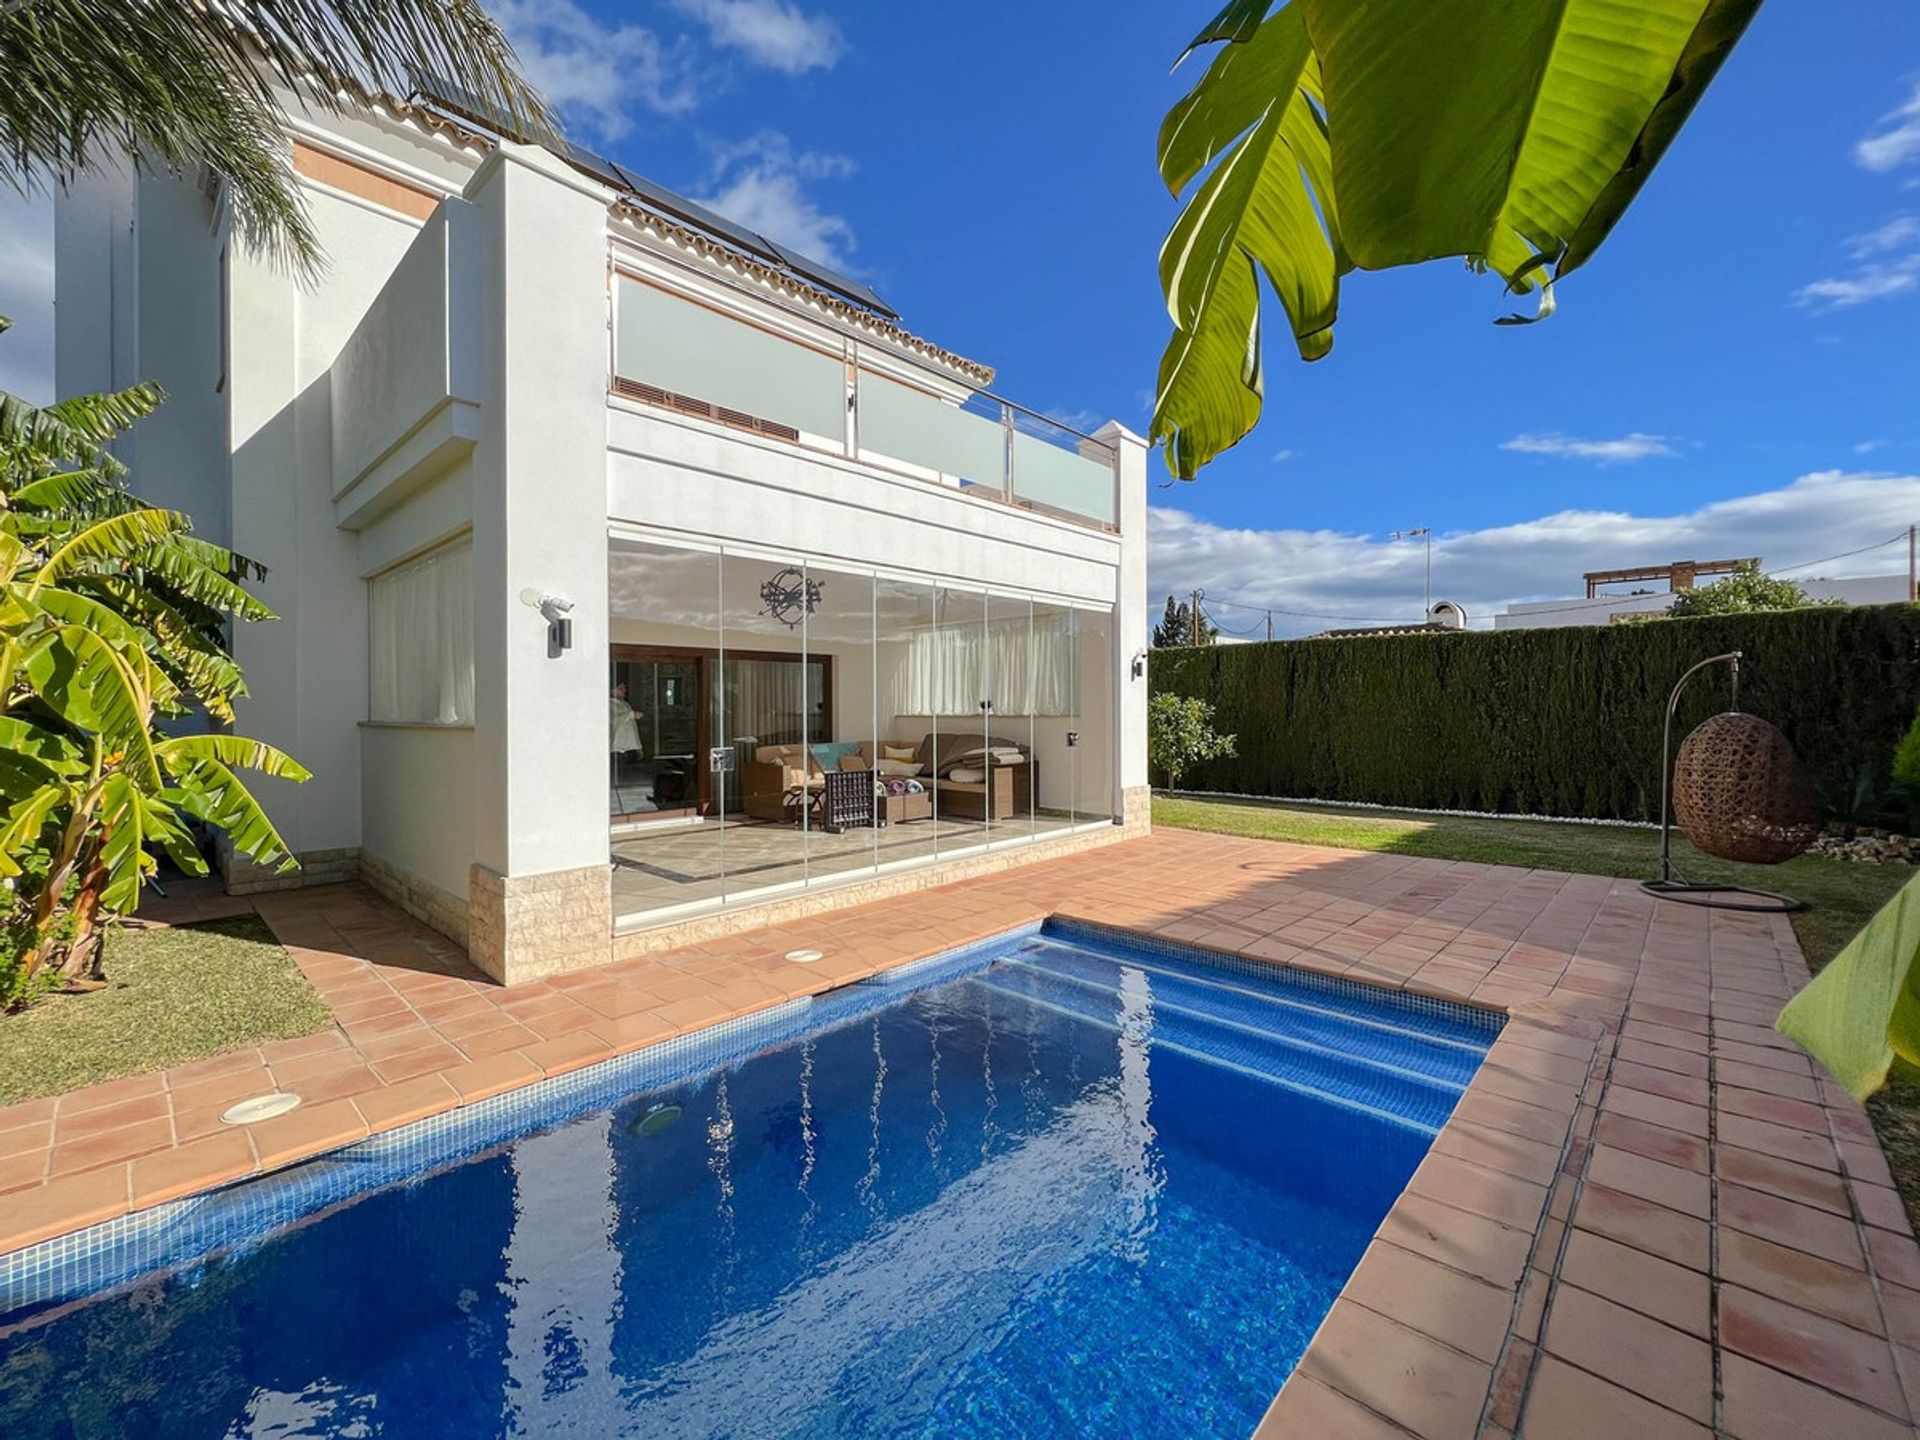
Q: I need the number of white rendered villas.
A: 1